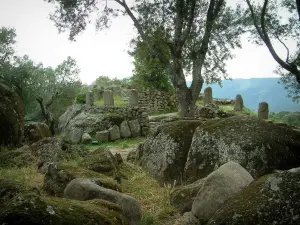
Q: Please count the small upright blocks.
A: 6